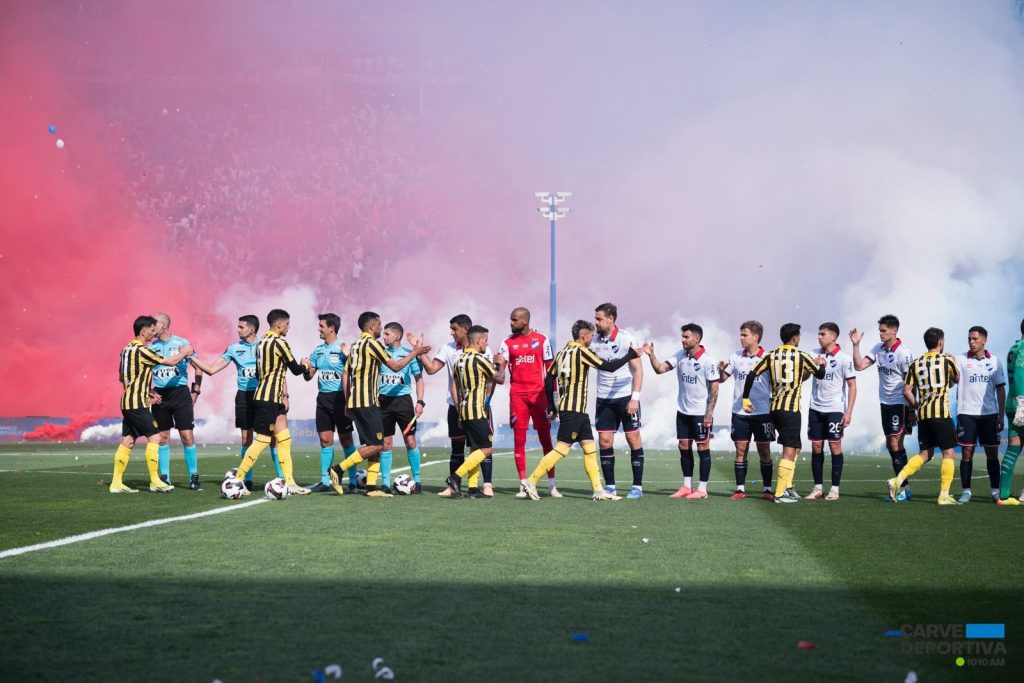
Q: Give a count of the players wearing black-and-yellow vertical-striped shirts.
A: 7